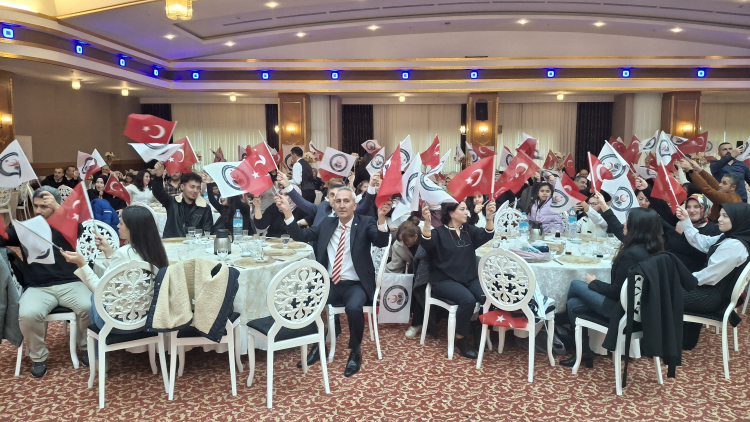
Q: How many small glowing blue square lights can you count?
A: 12